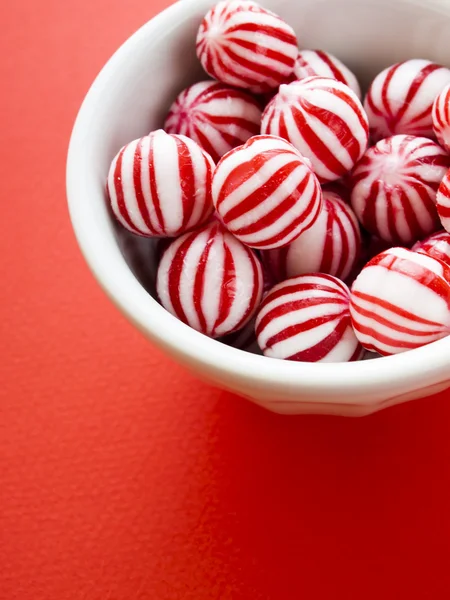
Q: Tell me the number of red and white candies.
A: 15